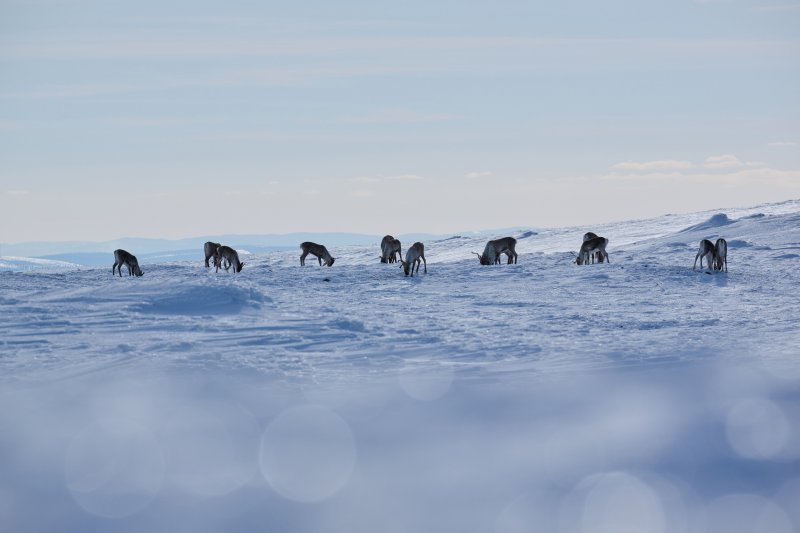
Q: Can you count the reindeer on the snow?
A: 12